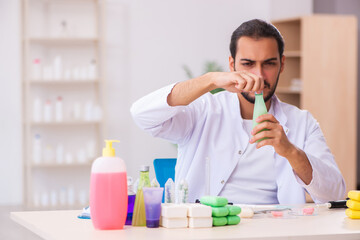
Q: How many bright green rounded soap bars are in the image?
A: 5